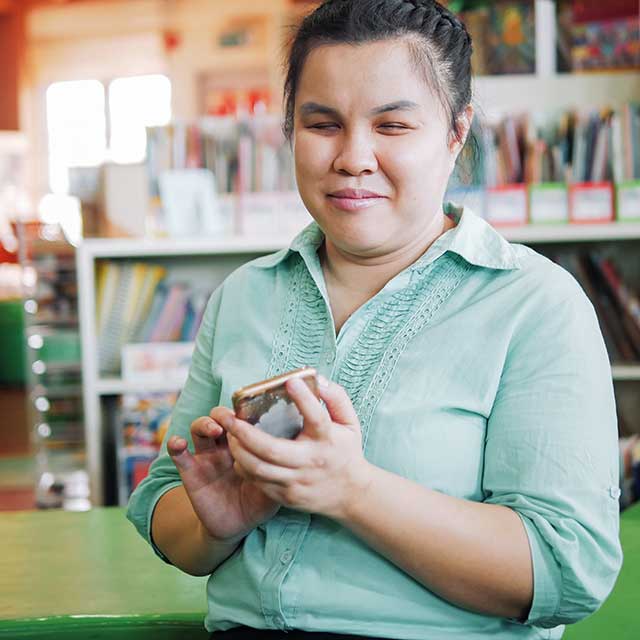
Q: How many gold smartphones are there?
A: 1